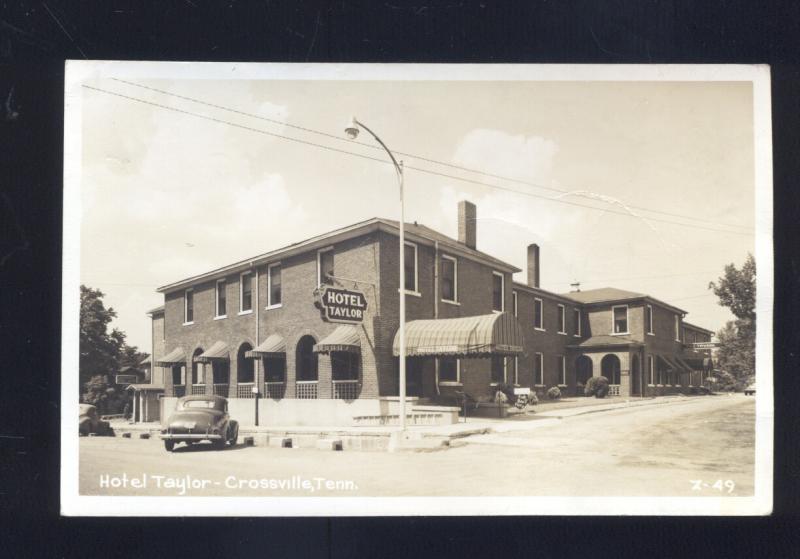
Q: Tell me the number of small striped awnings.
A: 4